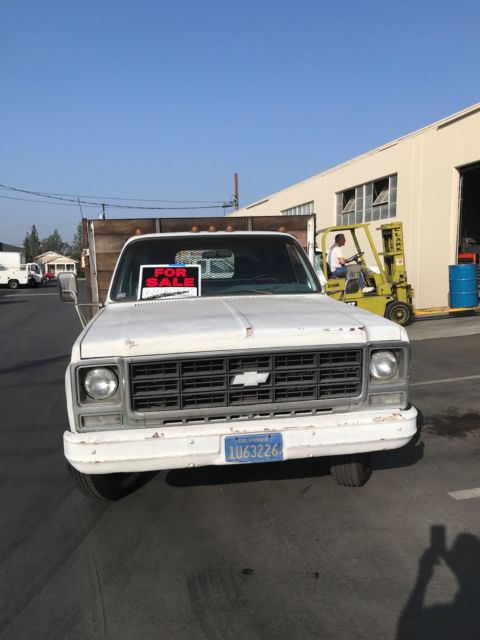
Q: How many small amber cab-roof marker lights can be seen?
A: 5